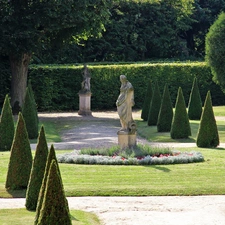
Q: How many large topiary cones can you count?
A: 13